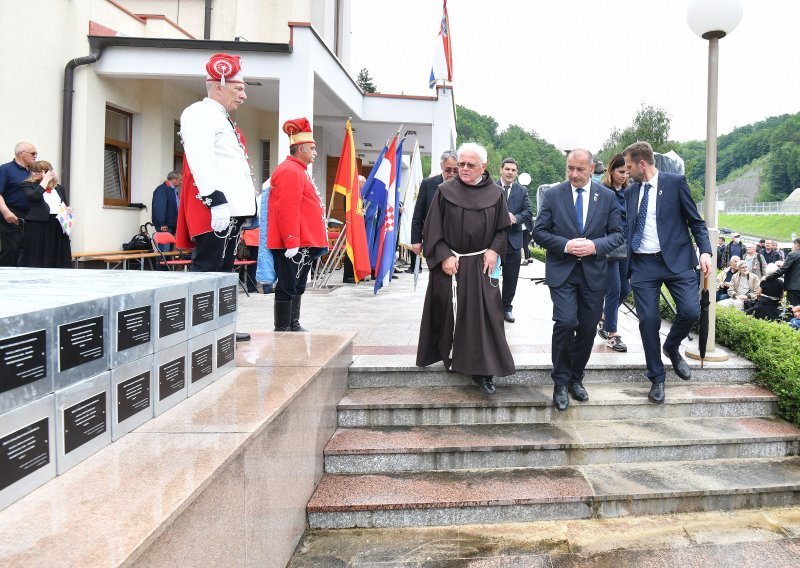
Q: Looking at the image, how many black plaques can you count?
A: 12